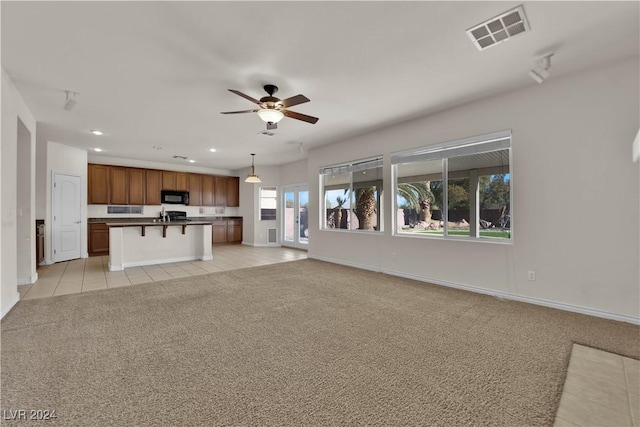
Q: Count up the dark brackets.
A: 3